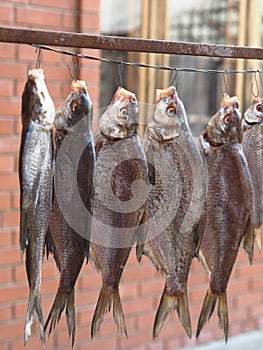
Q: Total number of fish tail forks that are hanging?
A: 5